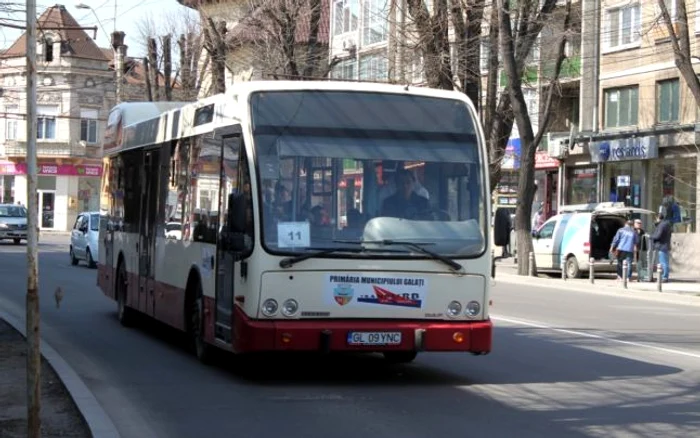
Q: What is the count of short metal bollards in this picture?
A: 5